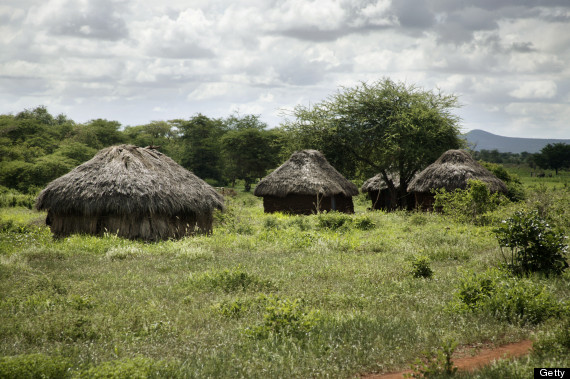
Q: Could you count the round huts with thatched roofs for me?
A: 4